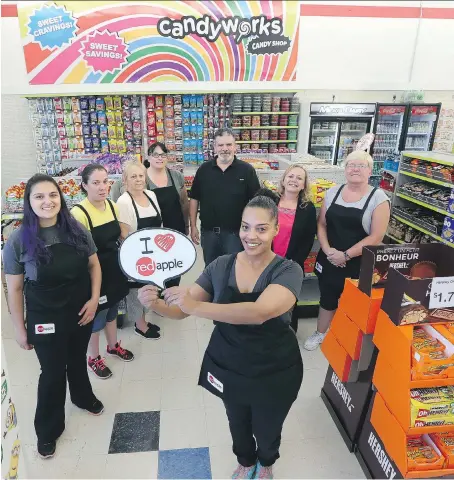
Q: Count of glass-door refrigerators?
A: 3